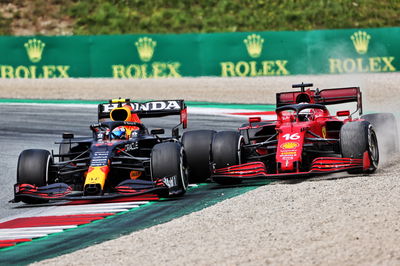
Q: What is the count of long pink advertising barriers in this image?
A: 0